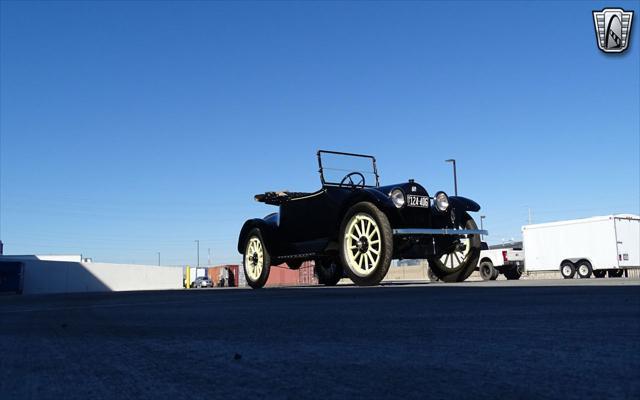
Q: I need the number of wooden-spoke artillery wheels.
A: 3